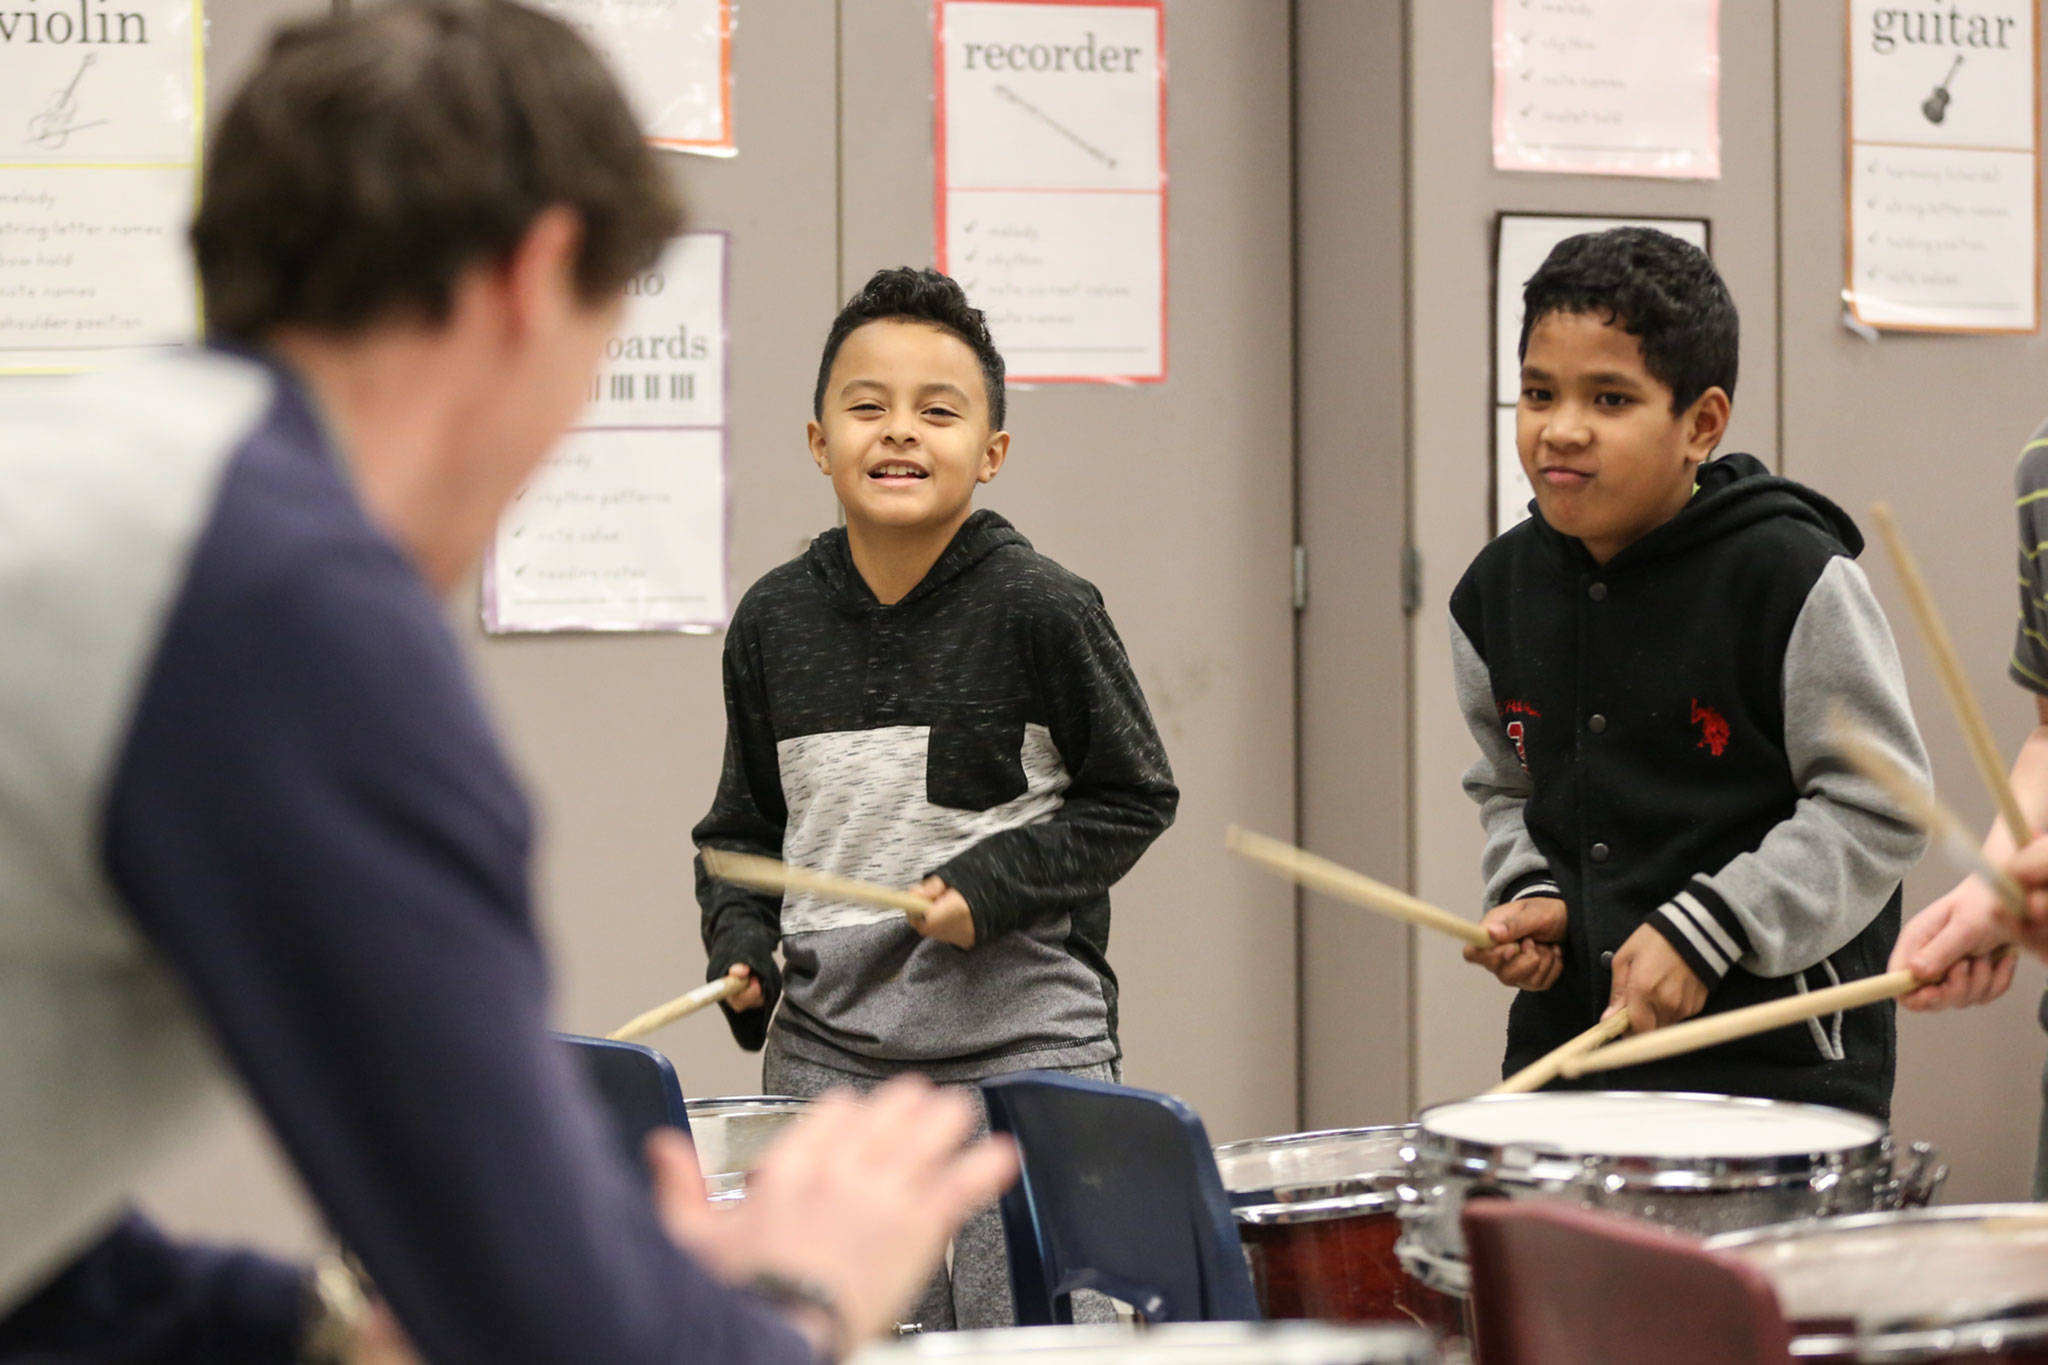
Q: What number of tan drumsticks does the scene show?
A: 7